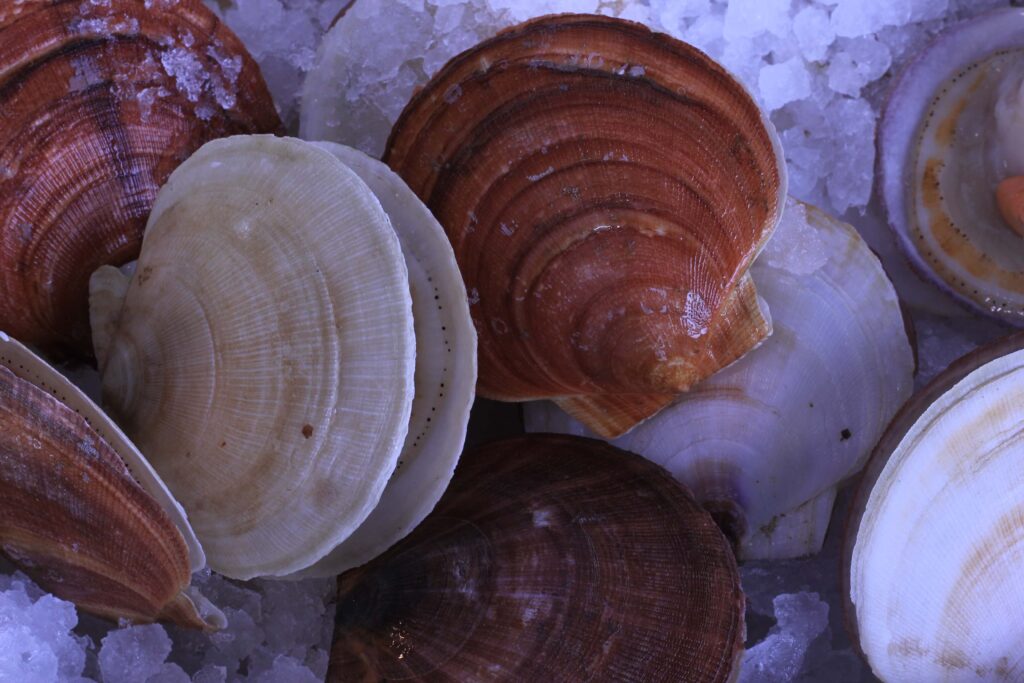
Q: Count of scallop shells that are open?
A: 3